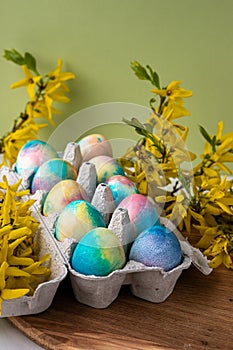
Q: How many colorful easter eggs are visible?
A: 10